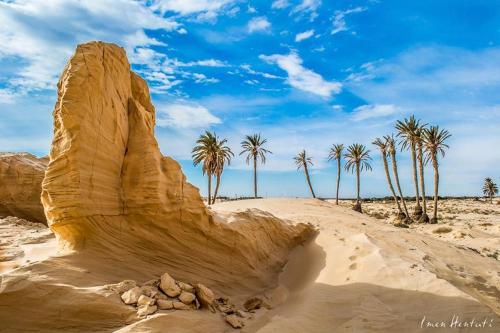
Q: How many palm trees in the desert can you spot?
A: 12